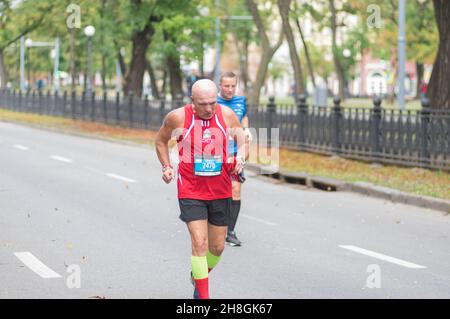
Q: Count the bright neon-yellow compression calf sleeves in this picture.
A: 2